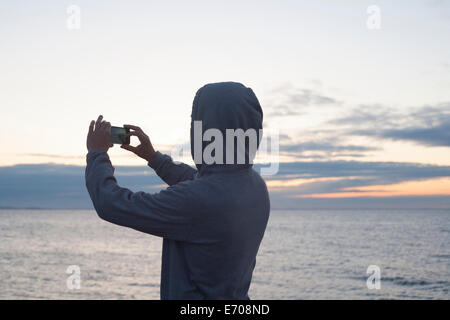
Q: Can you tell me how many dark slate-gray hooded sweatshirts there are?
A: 1